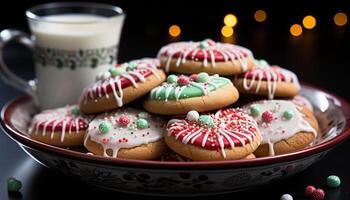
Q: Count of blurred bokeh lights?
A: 7